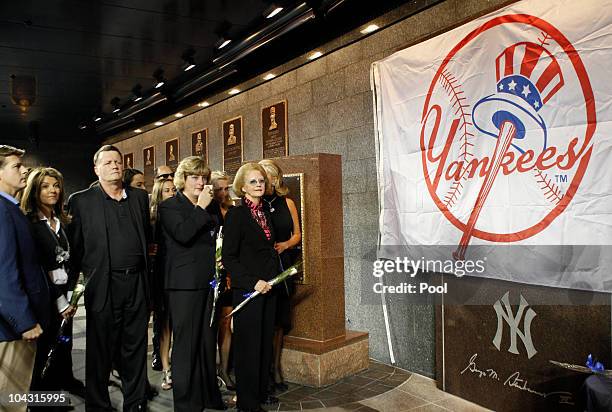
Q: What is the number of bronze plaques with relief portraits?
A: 6